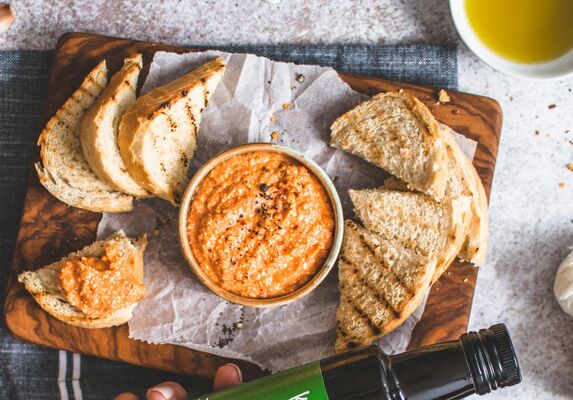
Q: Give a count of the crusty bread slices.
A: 8